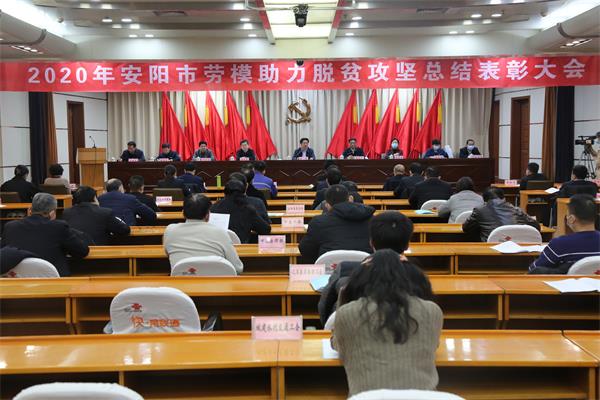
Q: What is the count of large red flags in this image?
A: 10